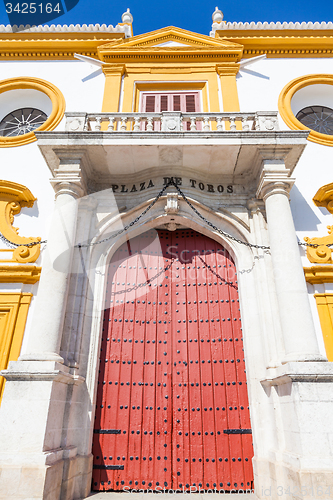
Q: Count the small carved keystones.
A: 1